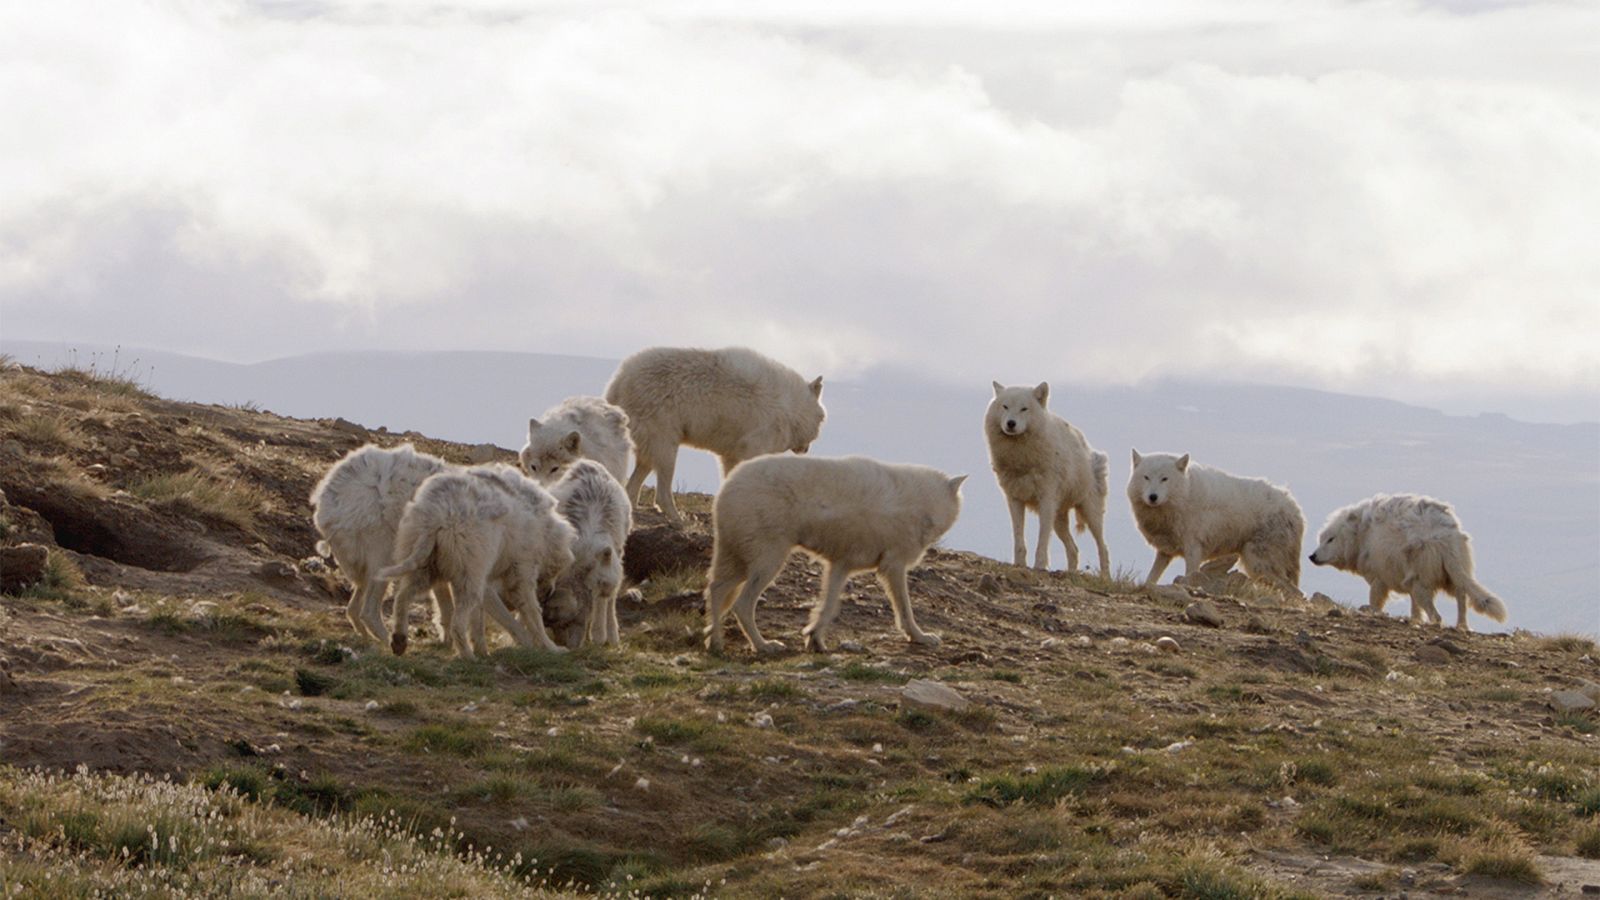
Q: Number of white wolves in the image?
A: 9